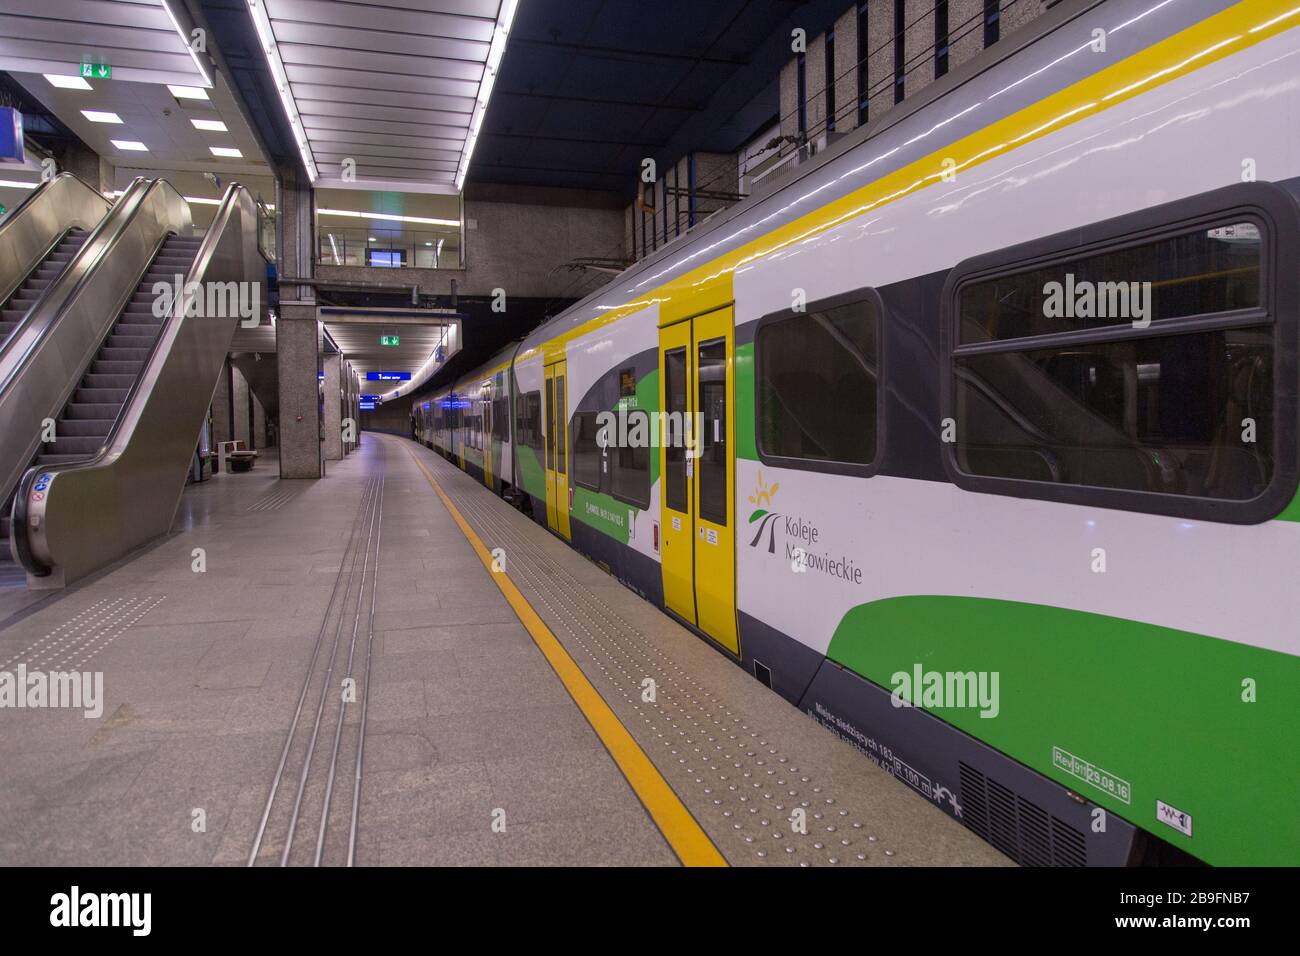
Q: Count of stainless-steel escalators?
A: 2